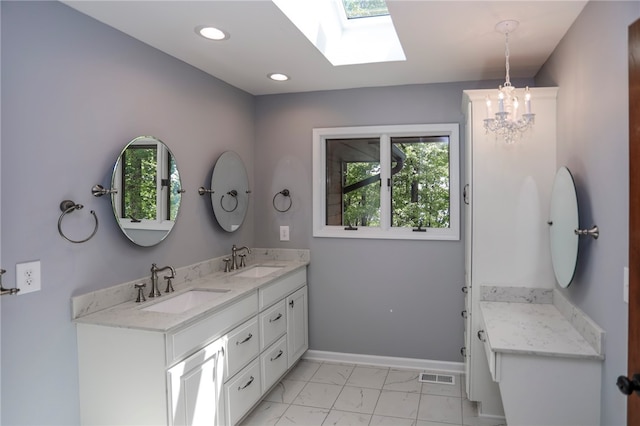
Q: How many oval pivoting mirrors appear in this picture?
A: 3